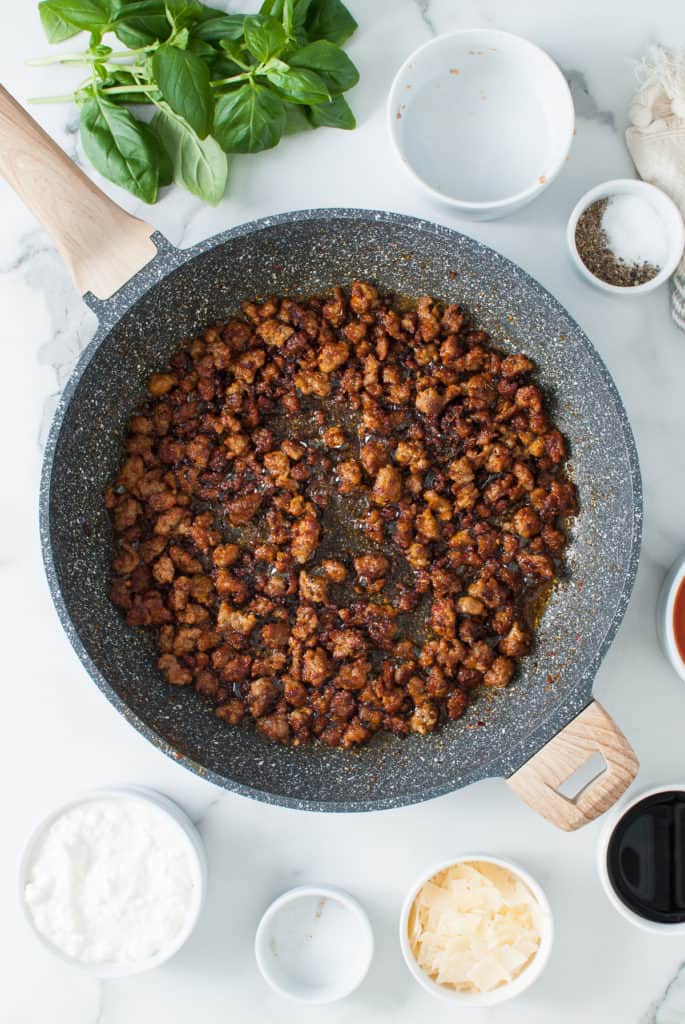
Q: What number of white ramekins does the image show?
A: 7